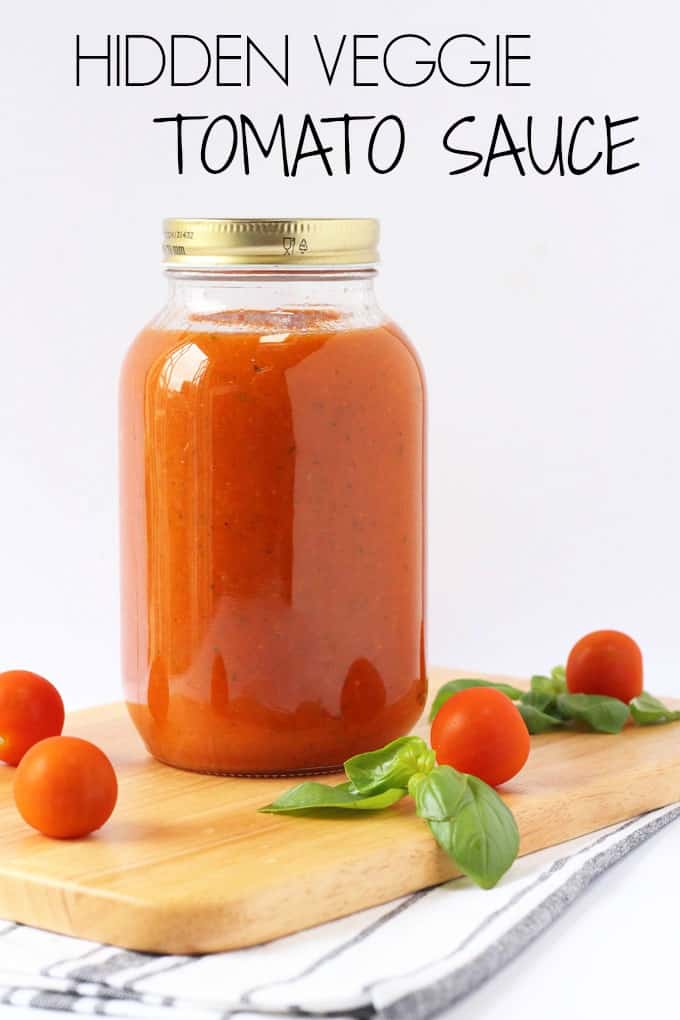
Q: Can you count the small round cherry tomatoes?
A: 4